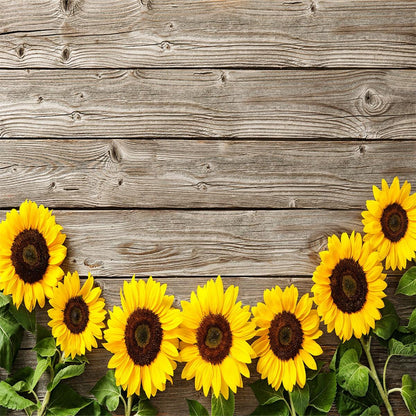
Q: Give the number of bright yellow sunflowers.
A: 7